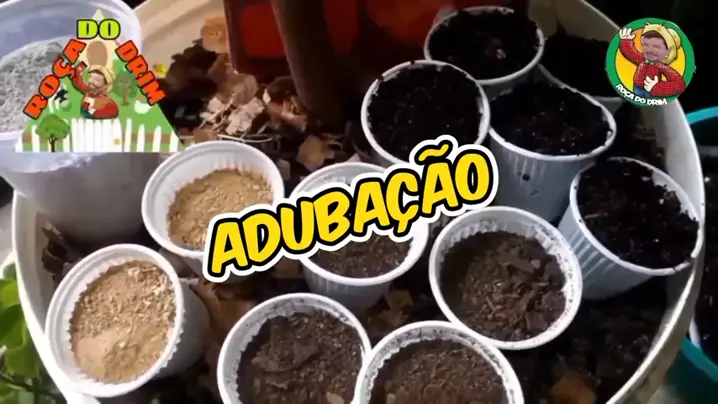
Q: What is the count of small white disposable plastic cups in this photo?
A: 11